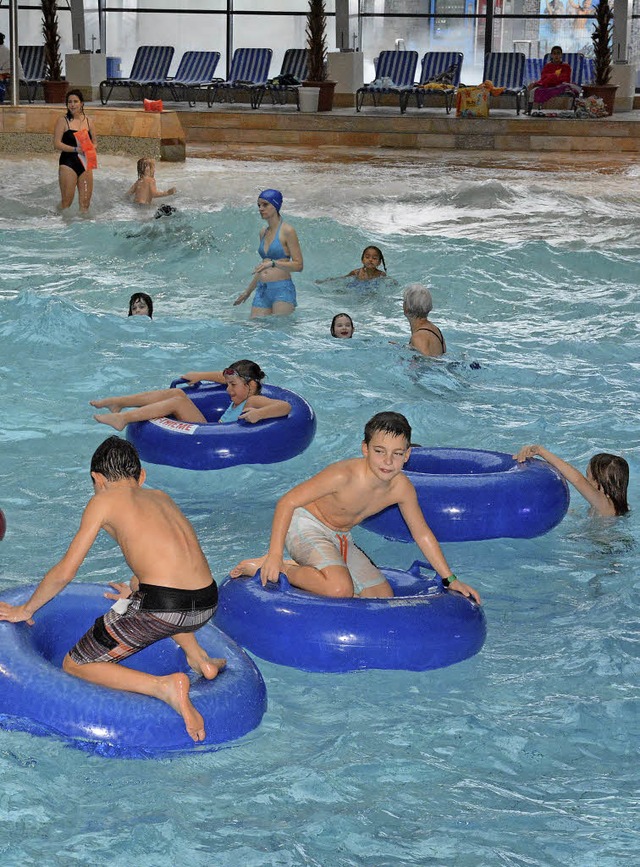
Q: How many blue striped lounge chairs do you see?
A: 9